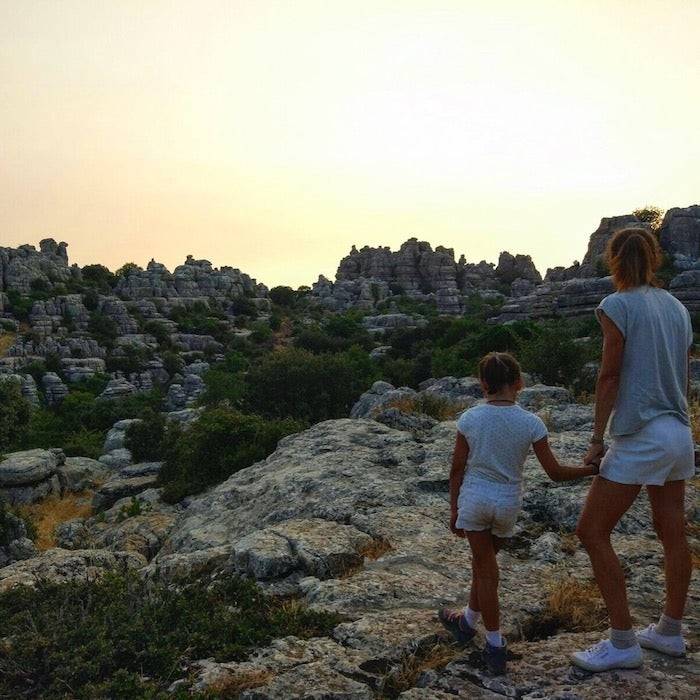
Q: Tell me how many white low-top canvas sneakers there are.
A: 2